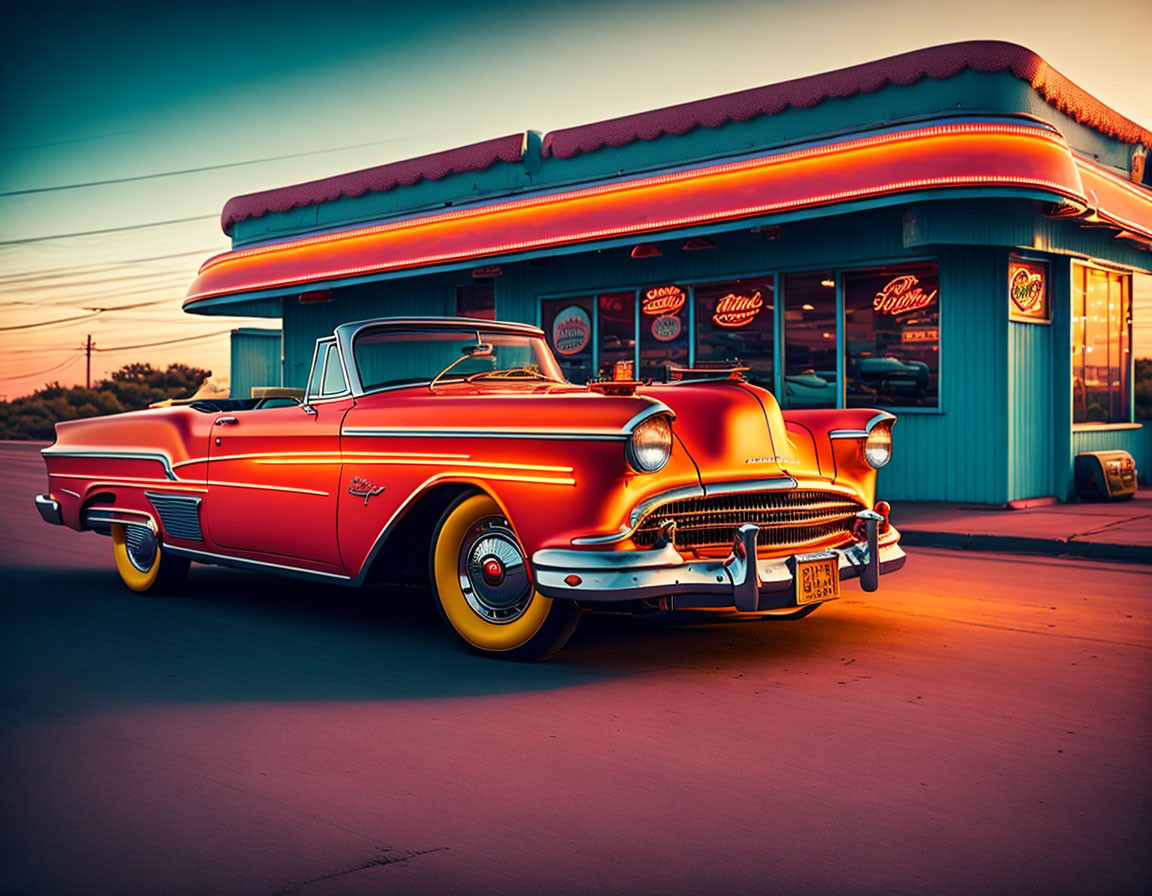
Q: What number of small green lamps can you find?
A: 0